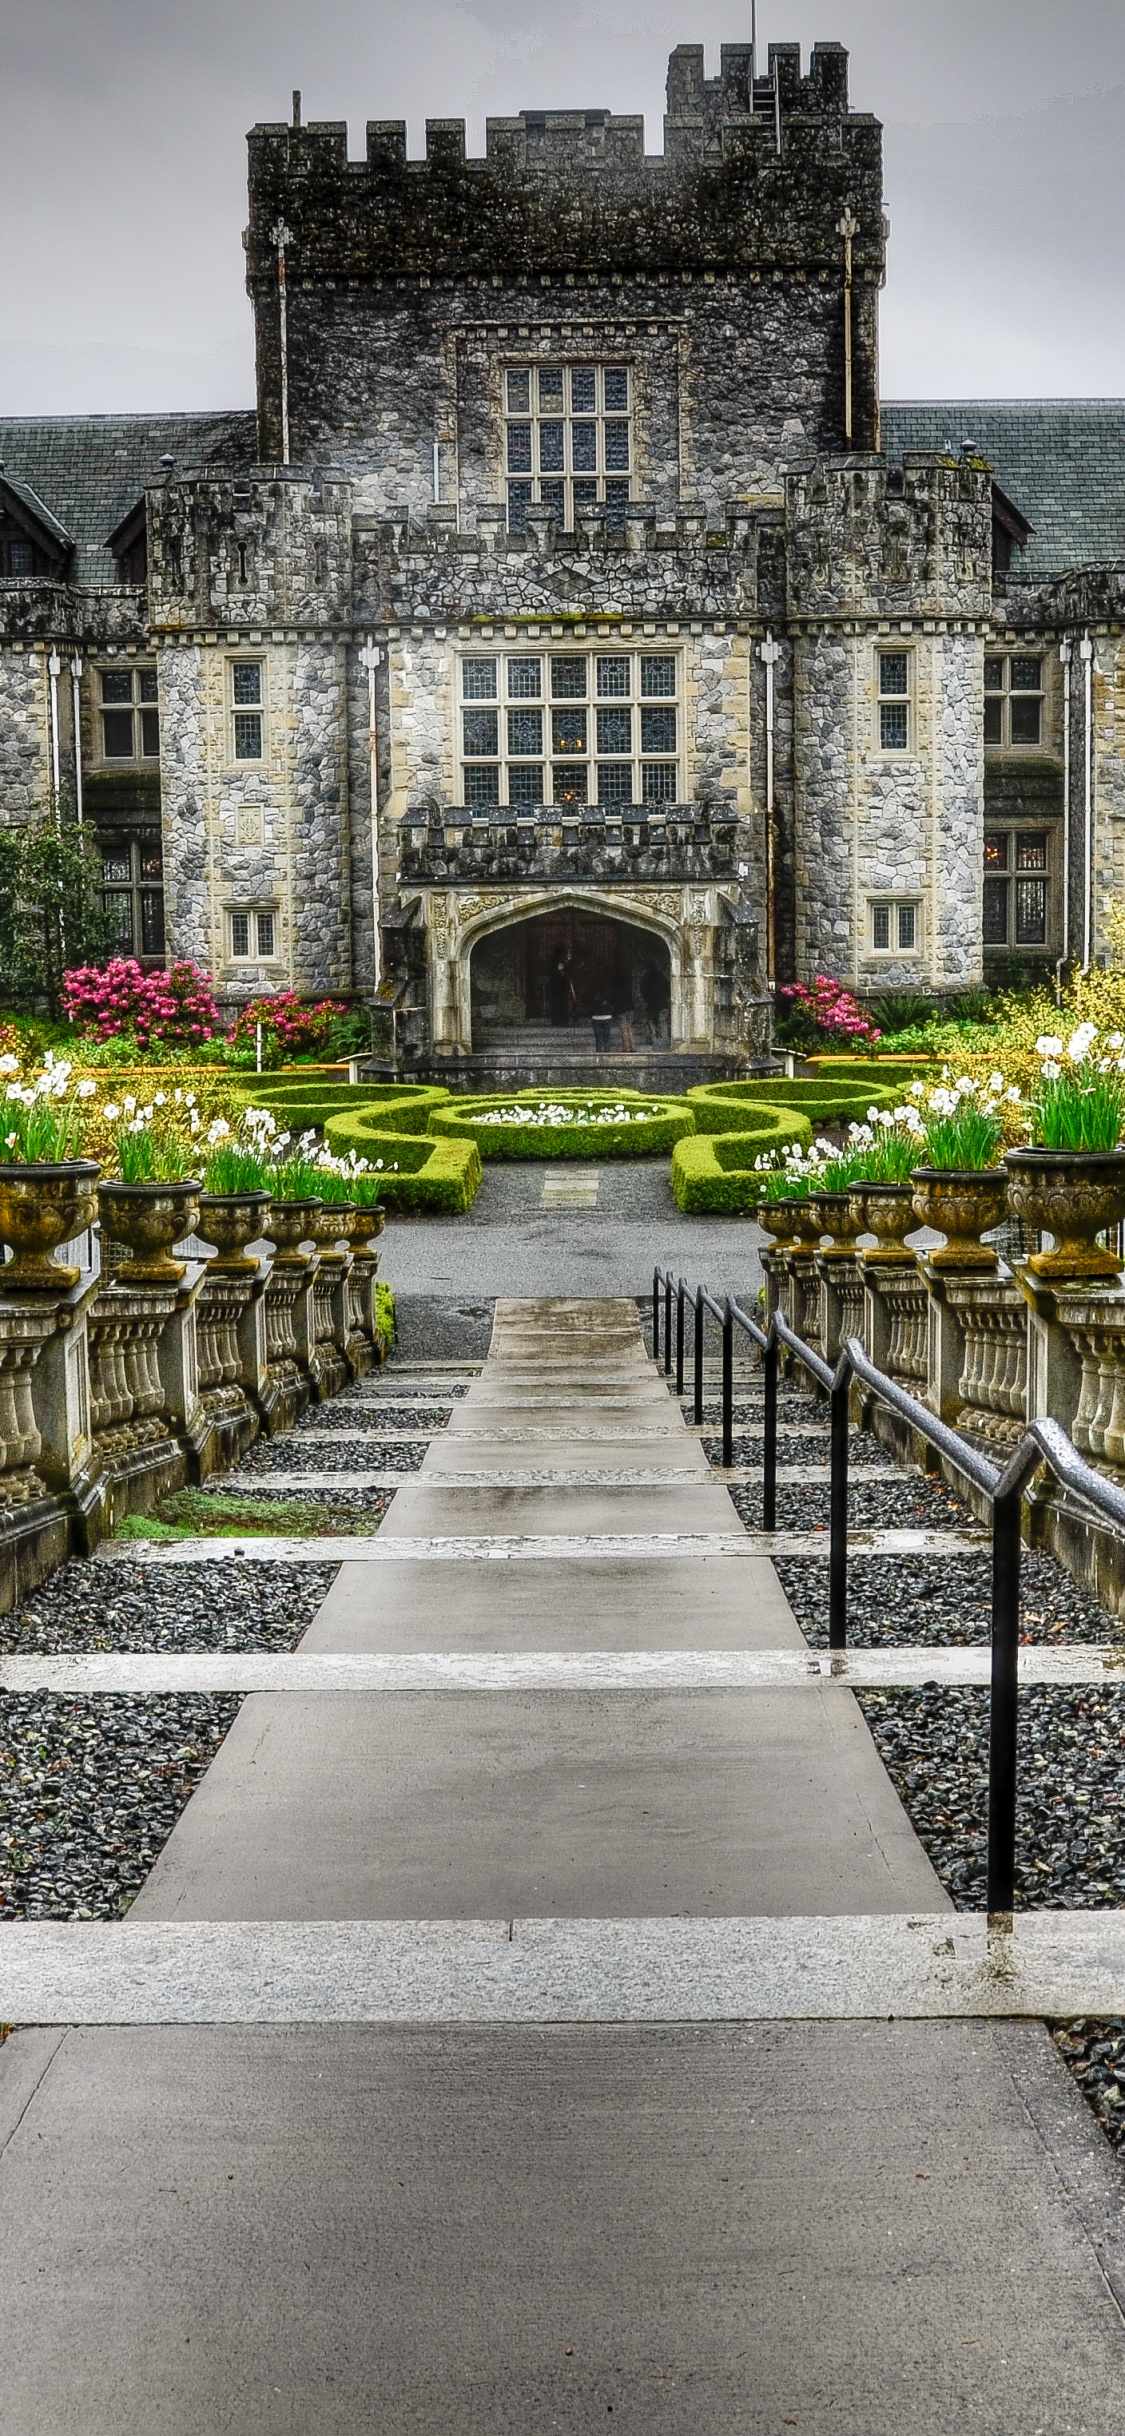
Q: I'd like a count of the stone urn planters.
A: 12